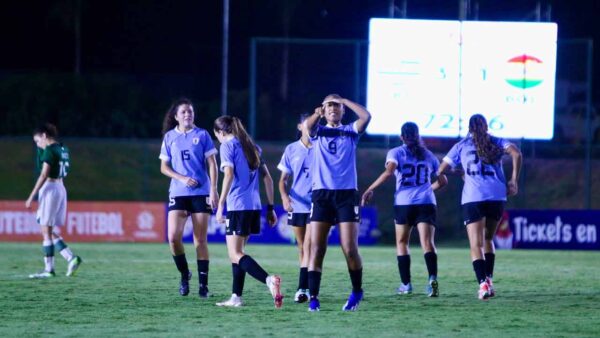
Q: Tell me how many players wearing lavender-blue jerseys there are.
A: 6